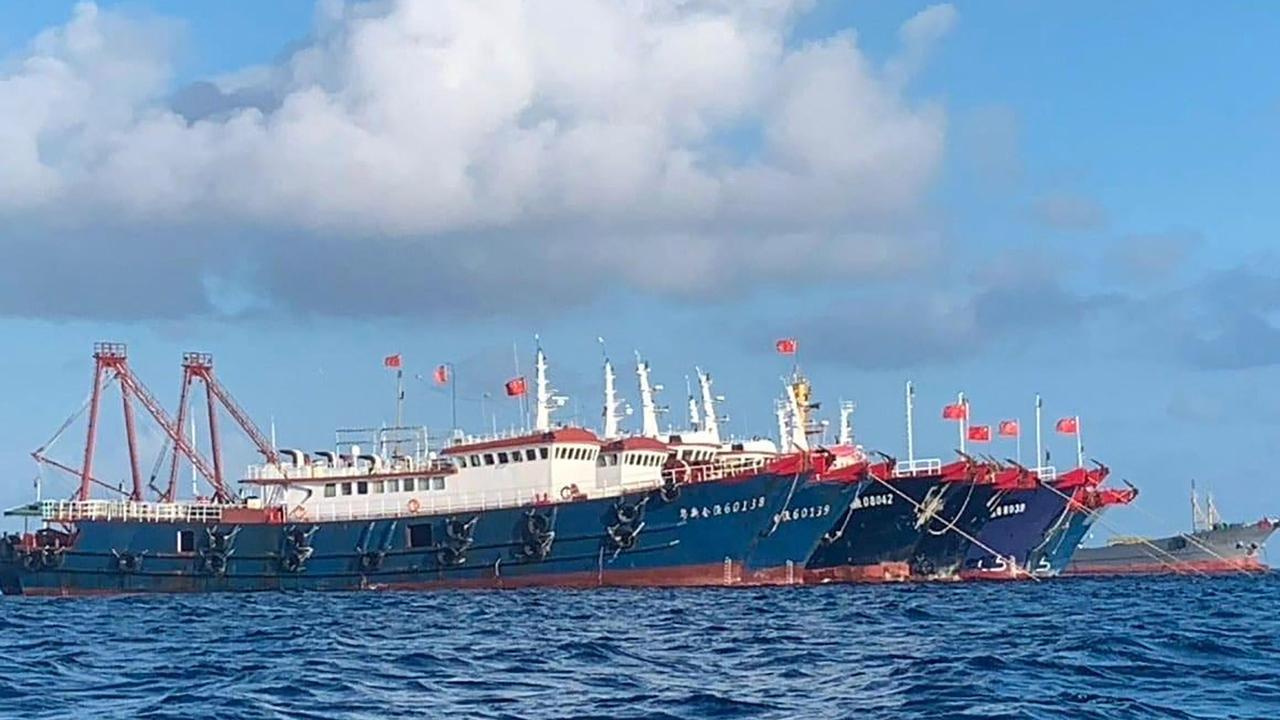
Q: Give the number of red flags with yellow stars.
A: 8